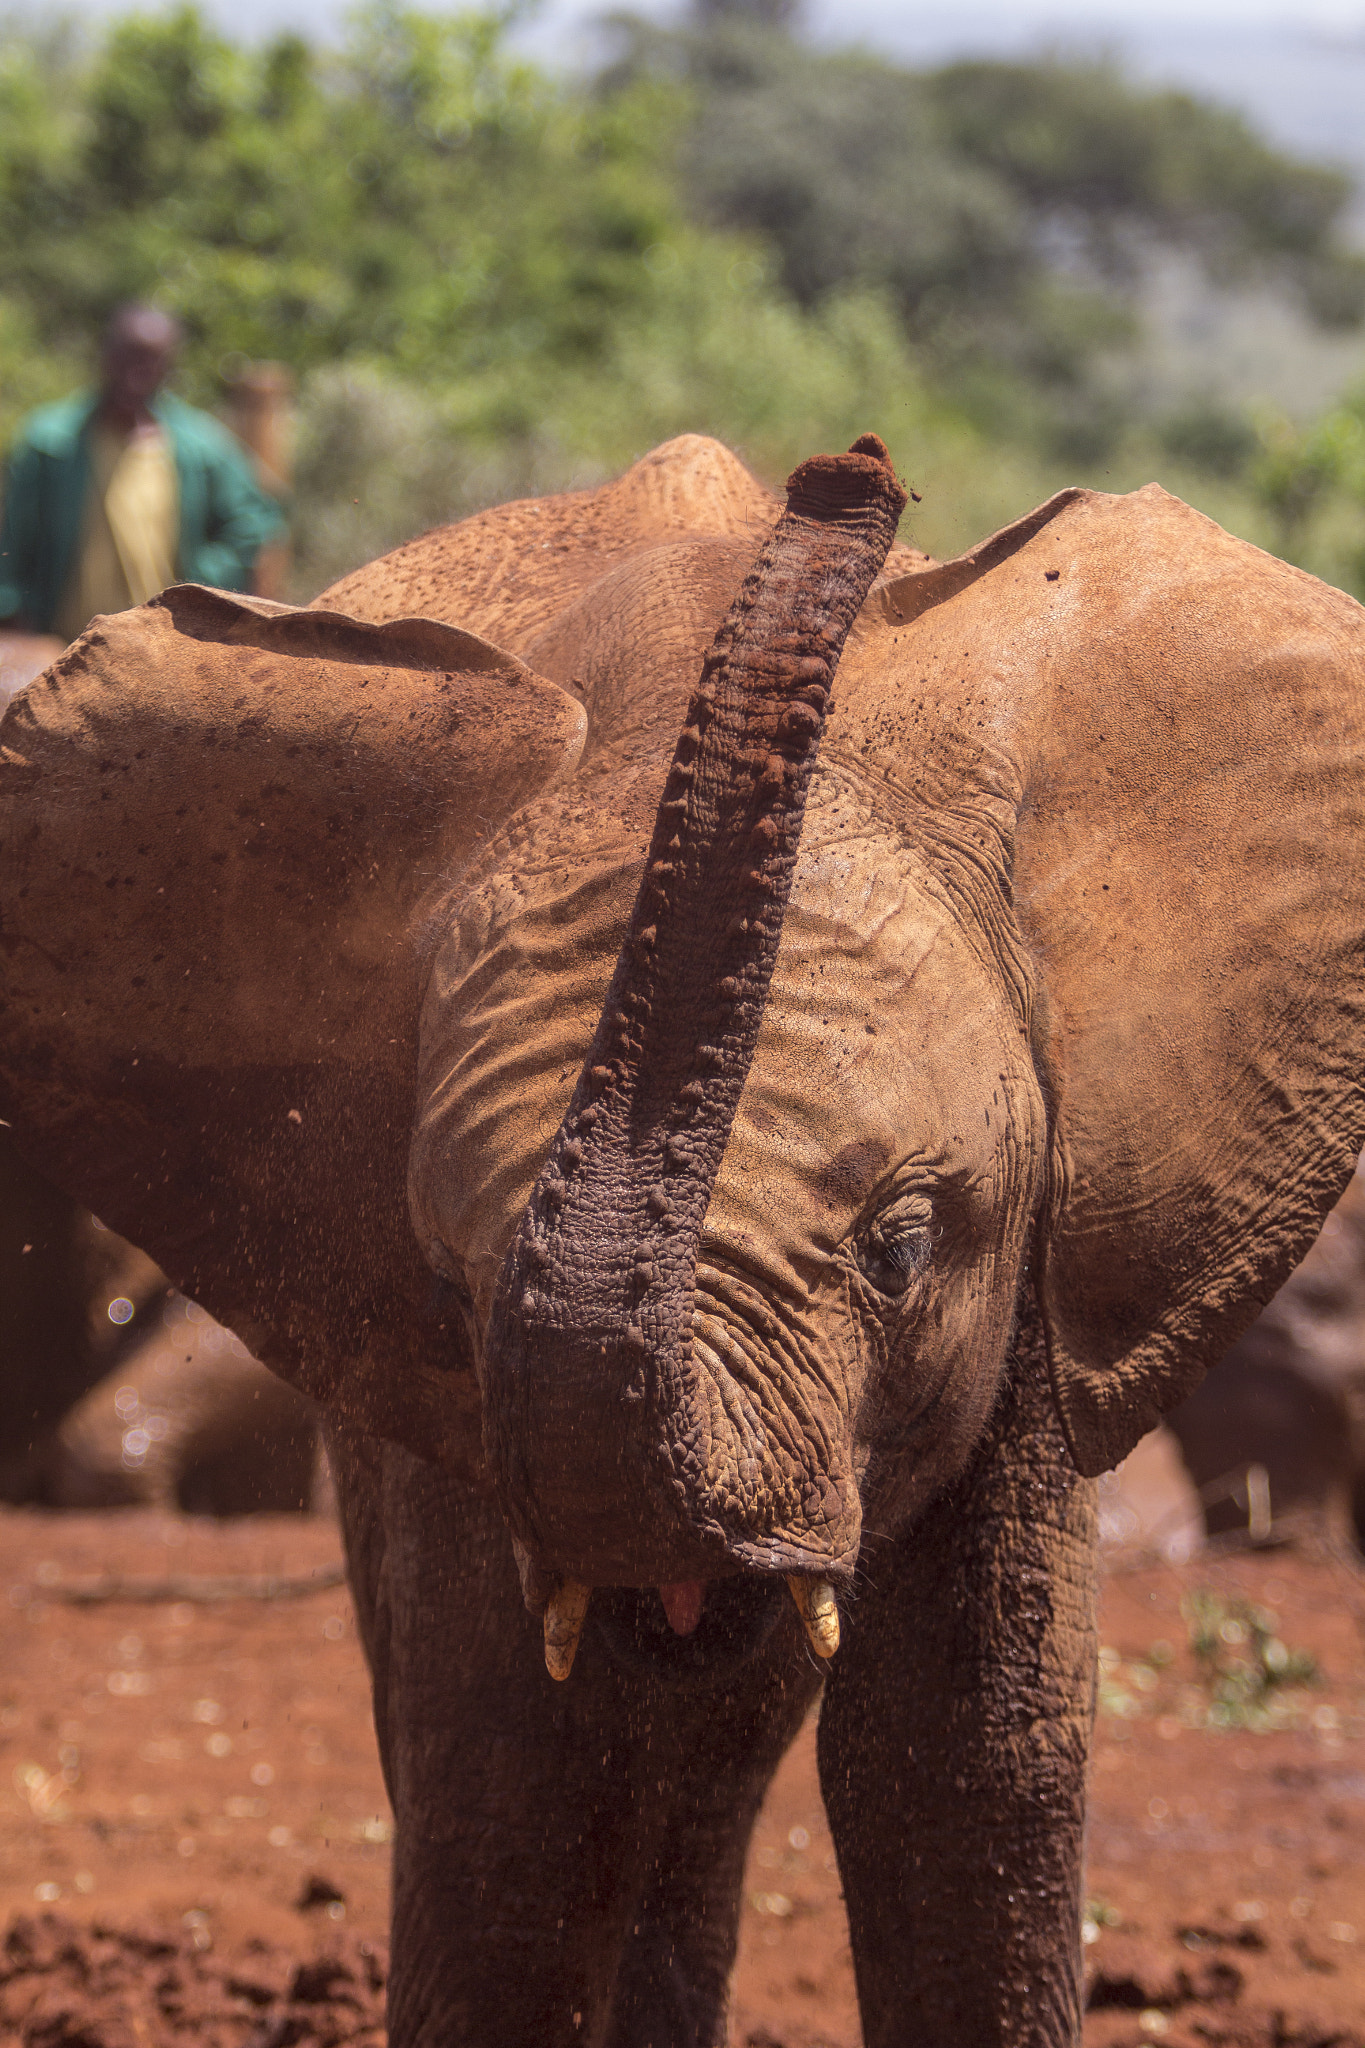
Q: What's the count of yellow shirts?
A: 1